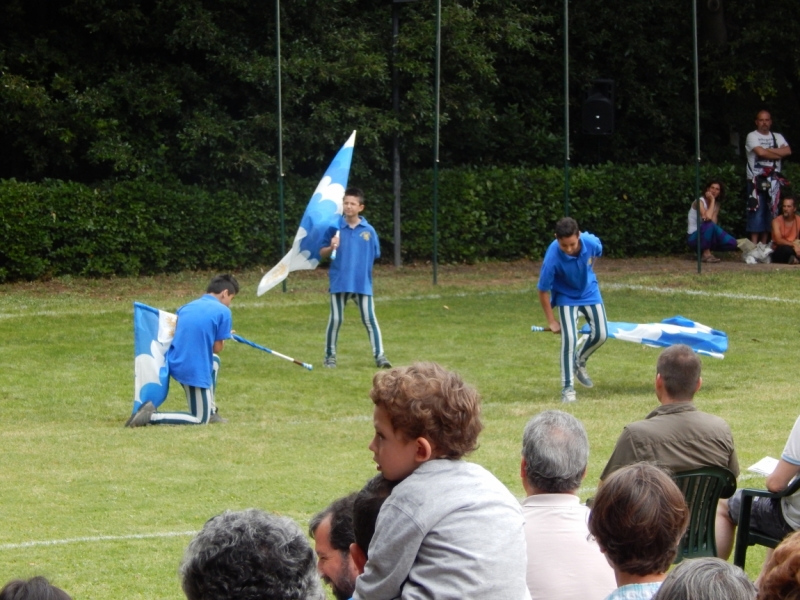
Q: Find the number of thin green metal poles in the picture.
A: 4